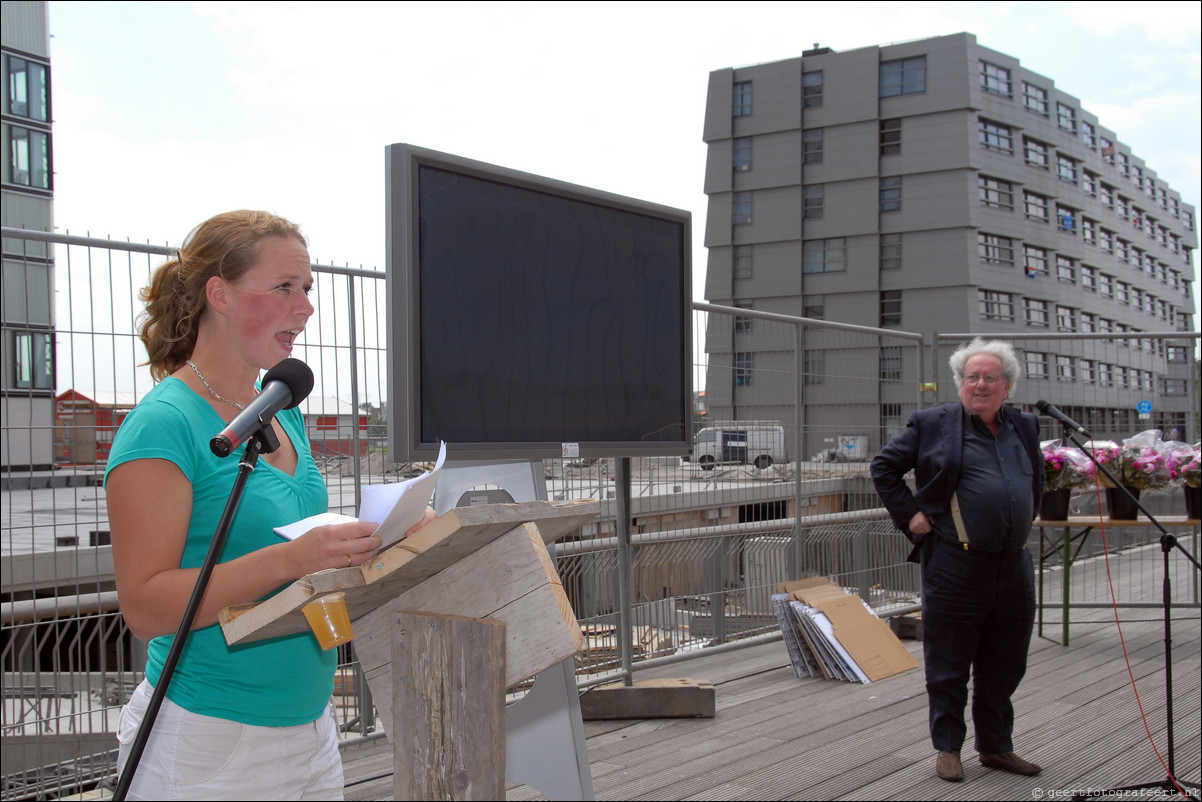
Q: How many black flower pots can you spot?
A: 3